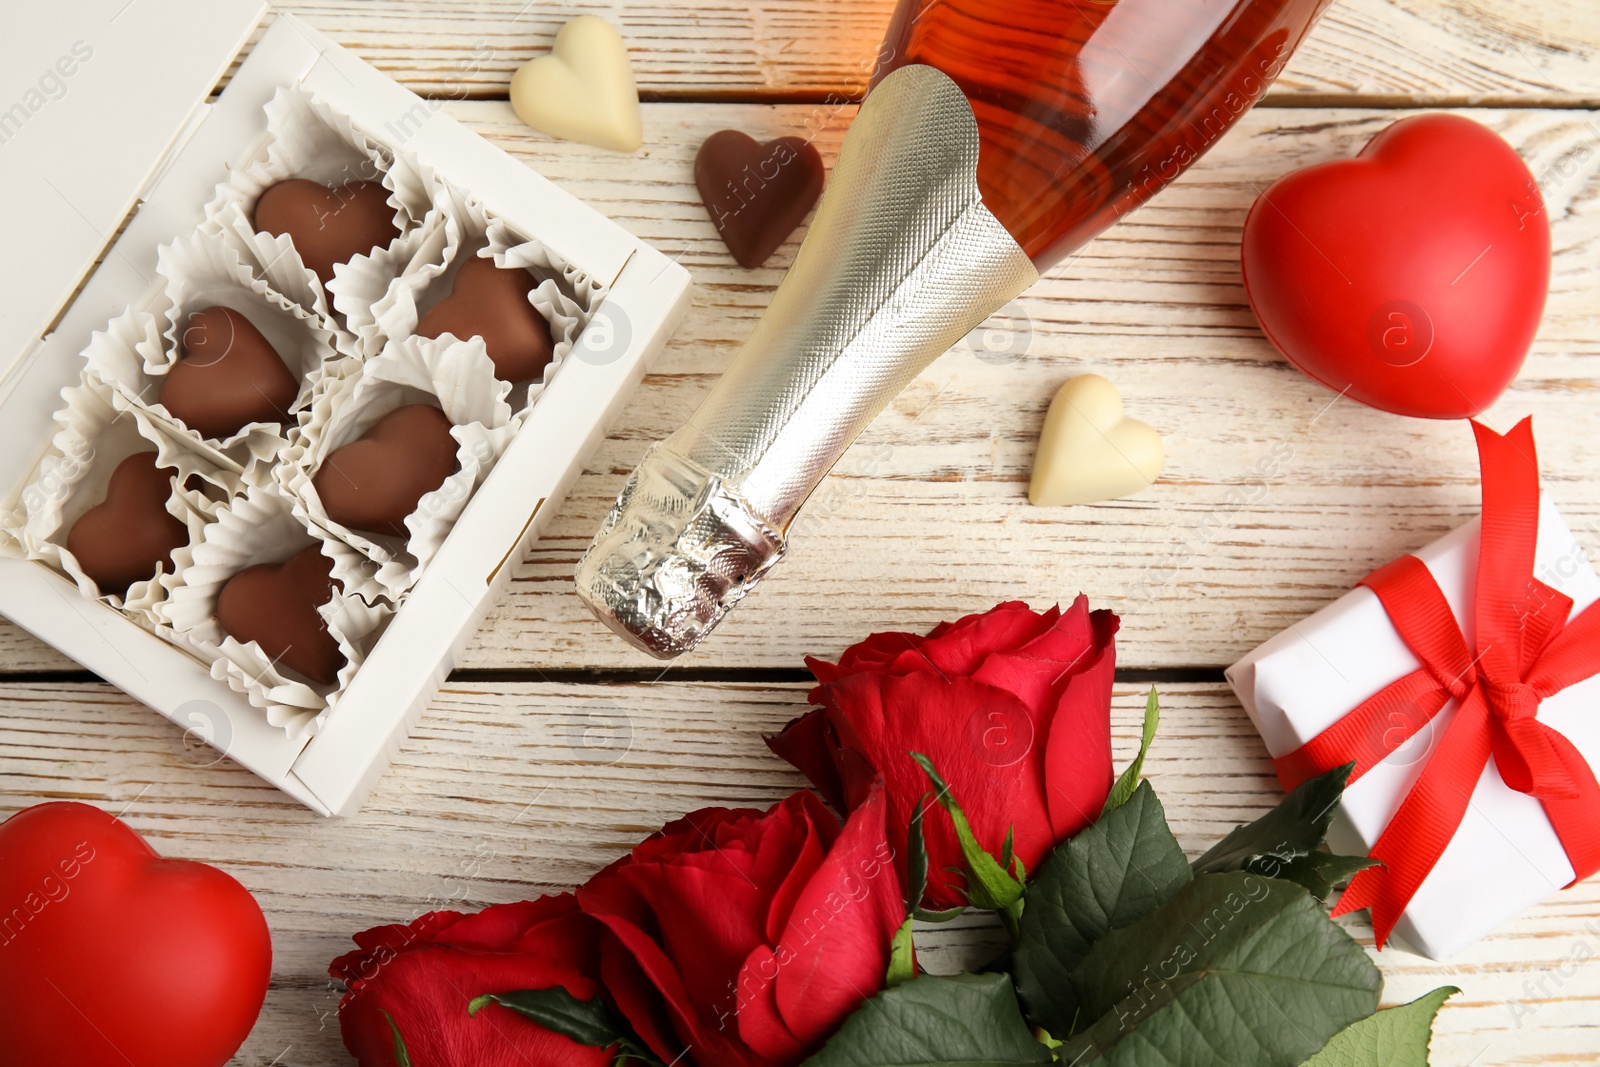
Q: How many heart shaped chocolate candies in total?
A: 9